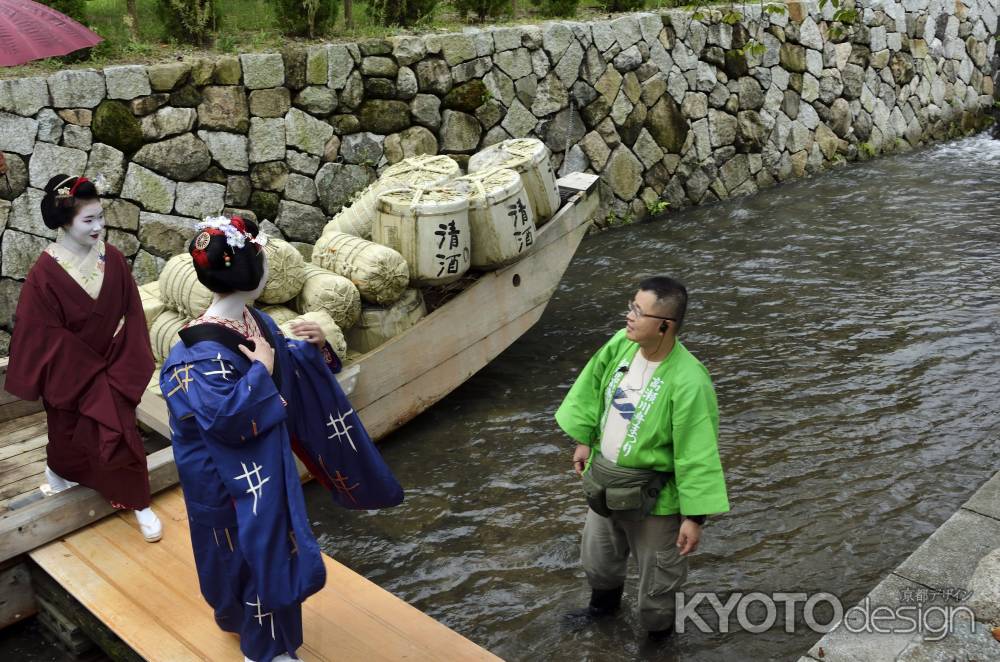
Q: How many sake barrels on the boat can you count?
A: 4